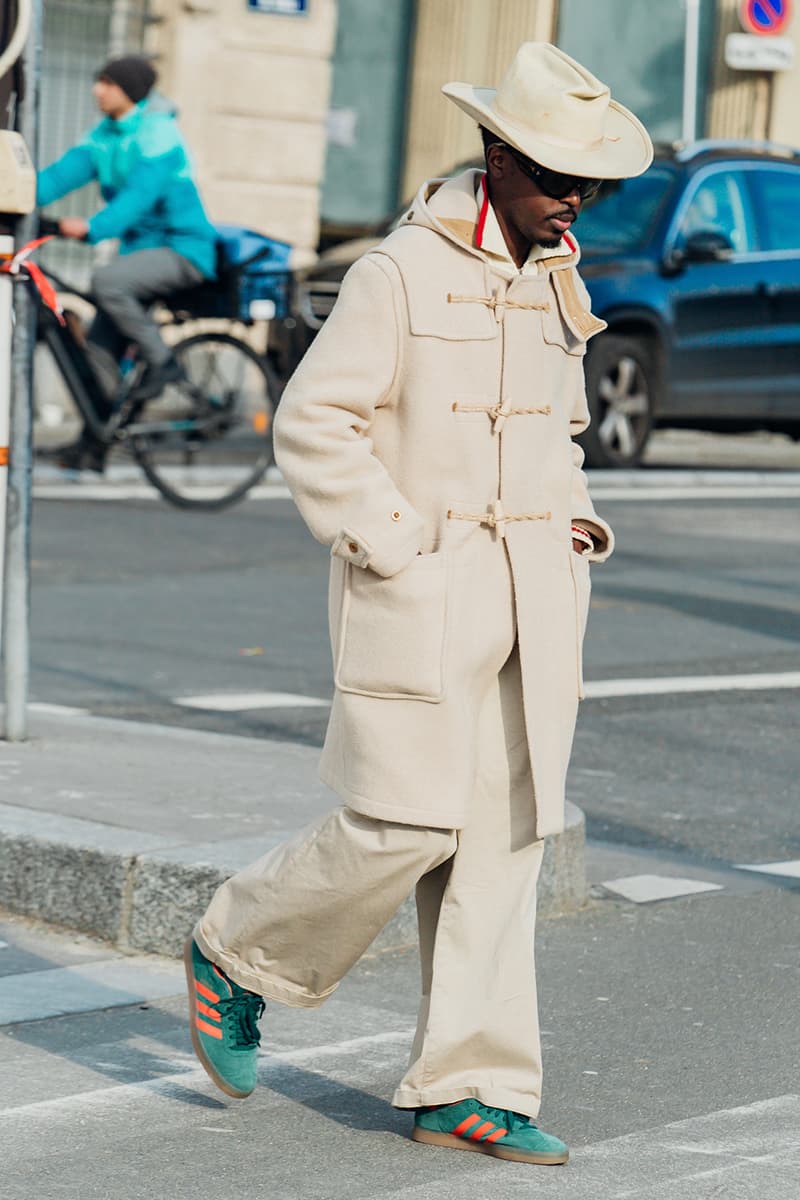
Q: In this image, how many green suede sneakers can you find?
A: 2